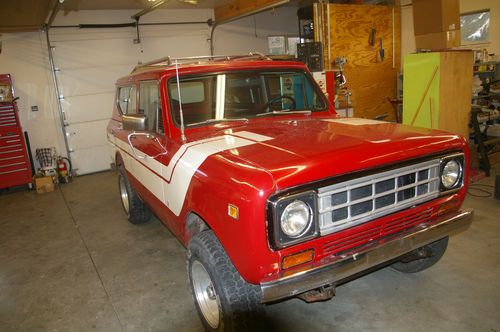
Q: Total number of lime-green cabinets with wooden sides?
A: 1